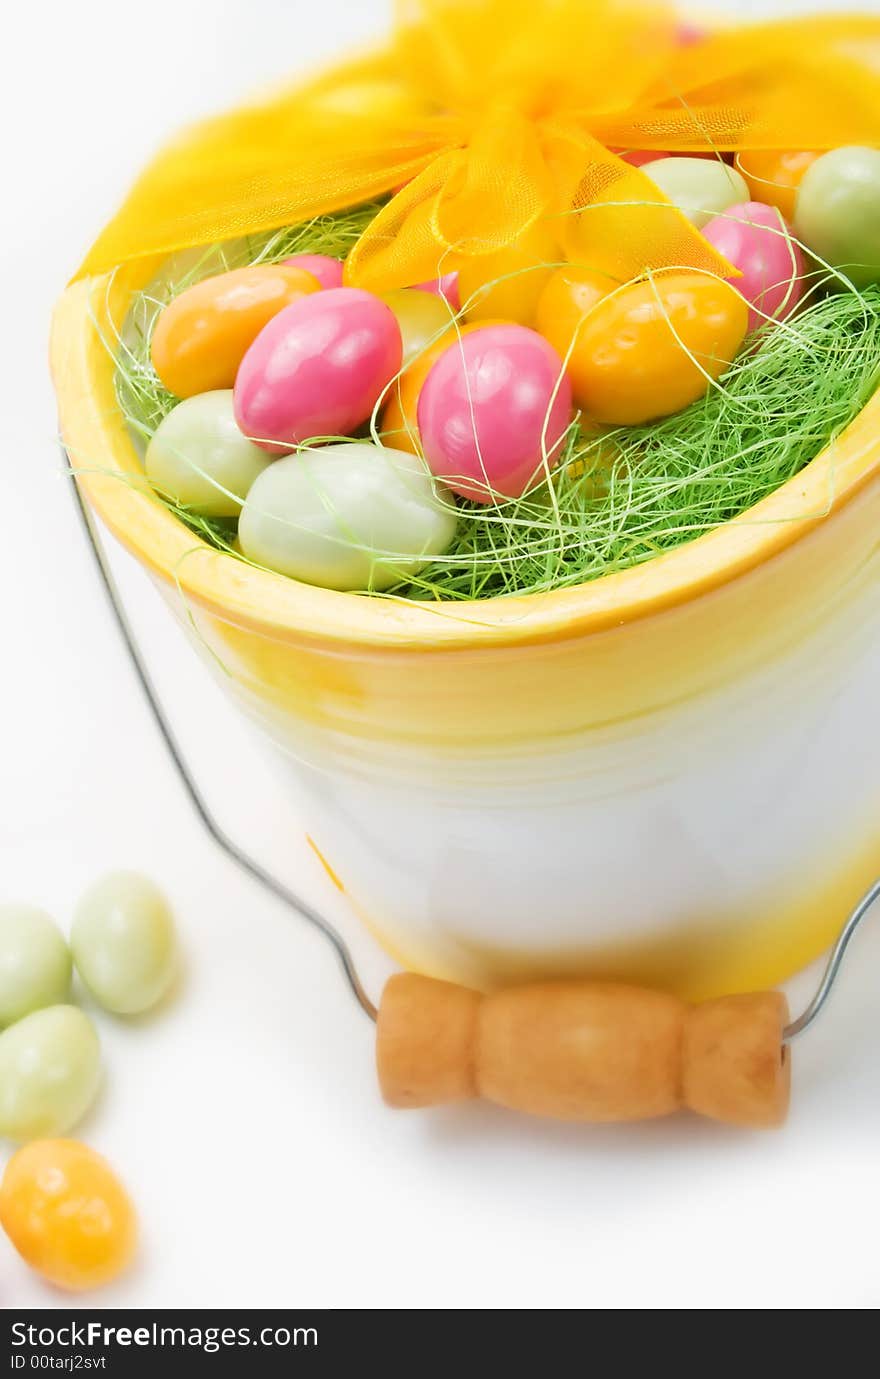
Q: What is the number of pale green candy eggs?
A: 7